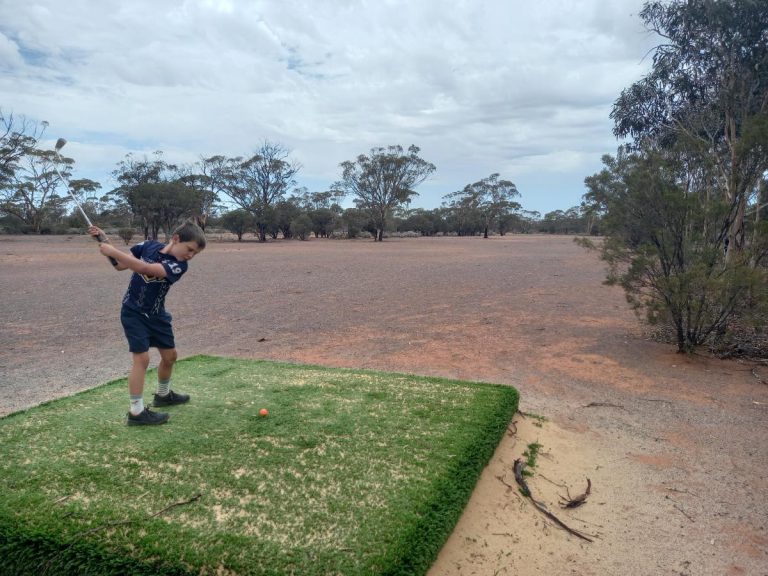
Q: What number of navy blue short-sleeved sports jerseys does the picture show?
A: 1